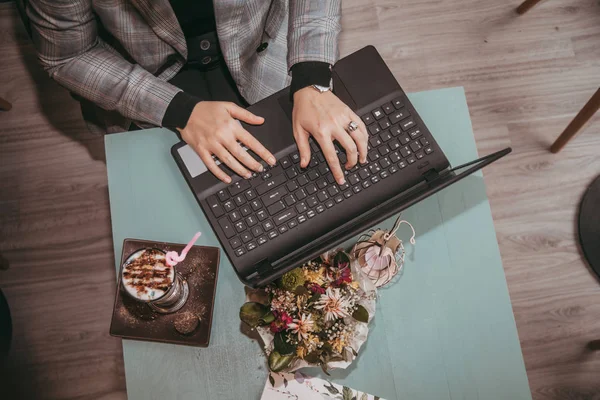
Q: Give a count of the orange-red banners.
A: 0